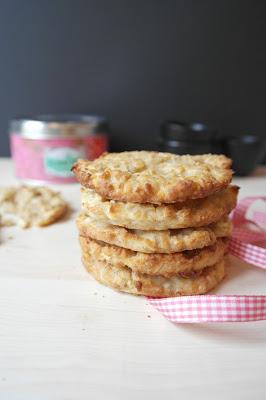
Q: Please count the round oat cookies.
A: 5